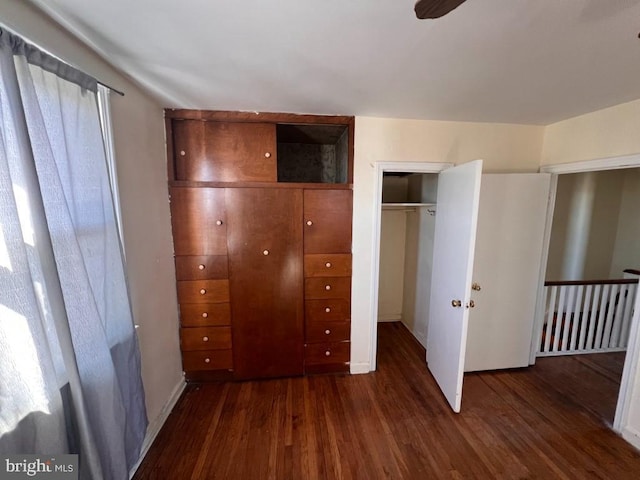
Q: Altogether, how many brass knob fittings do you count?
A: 3